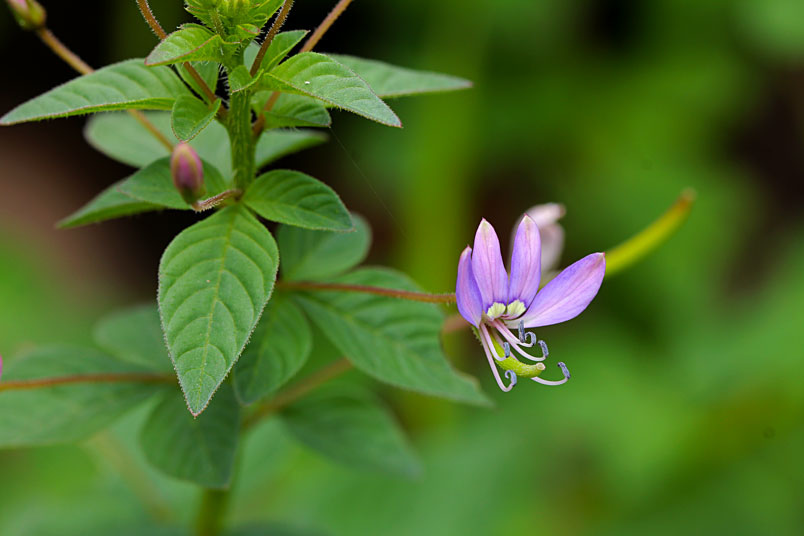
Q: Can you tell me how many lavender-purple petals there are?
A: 4